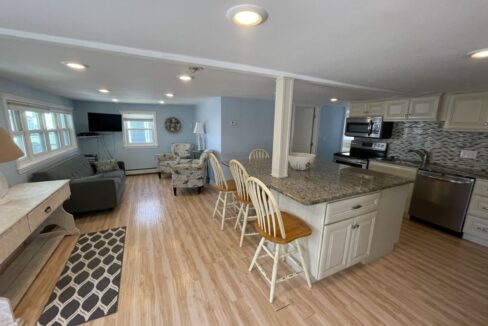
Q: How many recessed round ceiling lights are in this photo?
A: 9